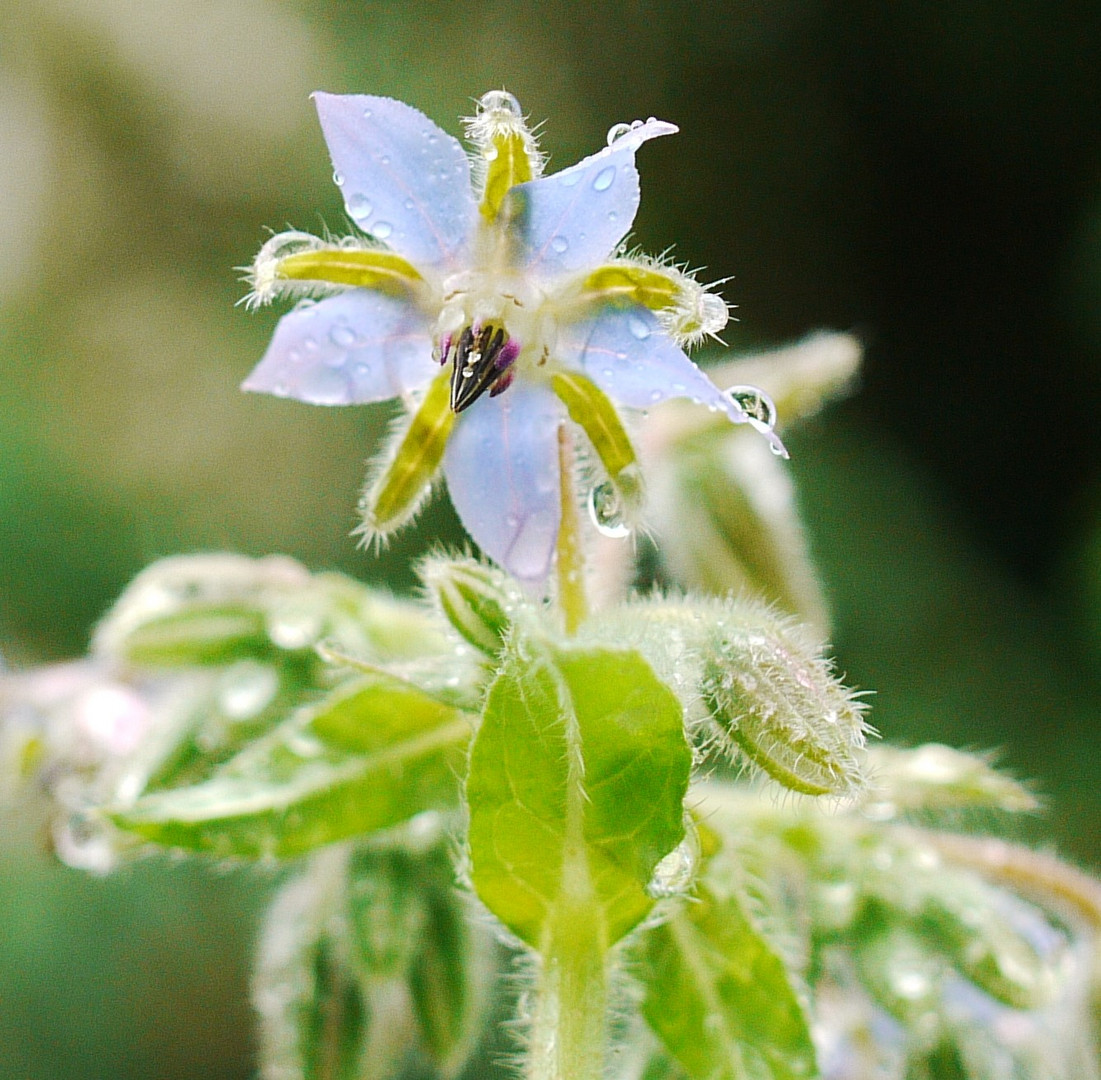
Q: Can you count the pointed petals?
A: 5